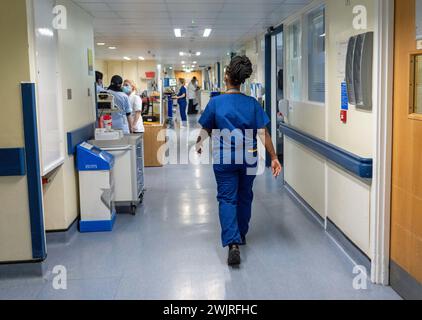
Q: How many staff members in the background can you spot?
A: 5